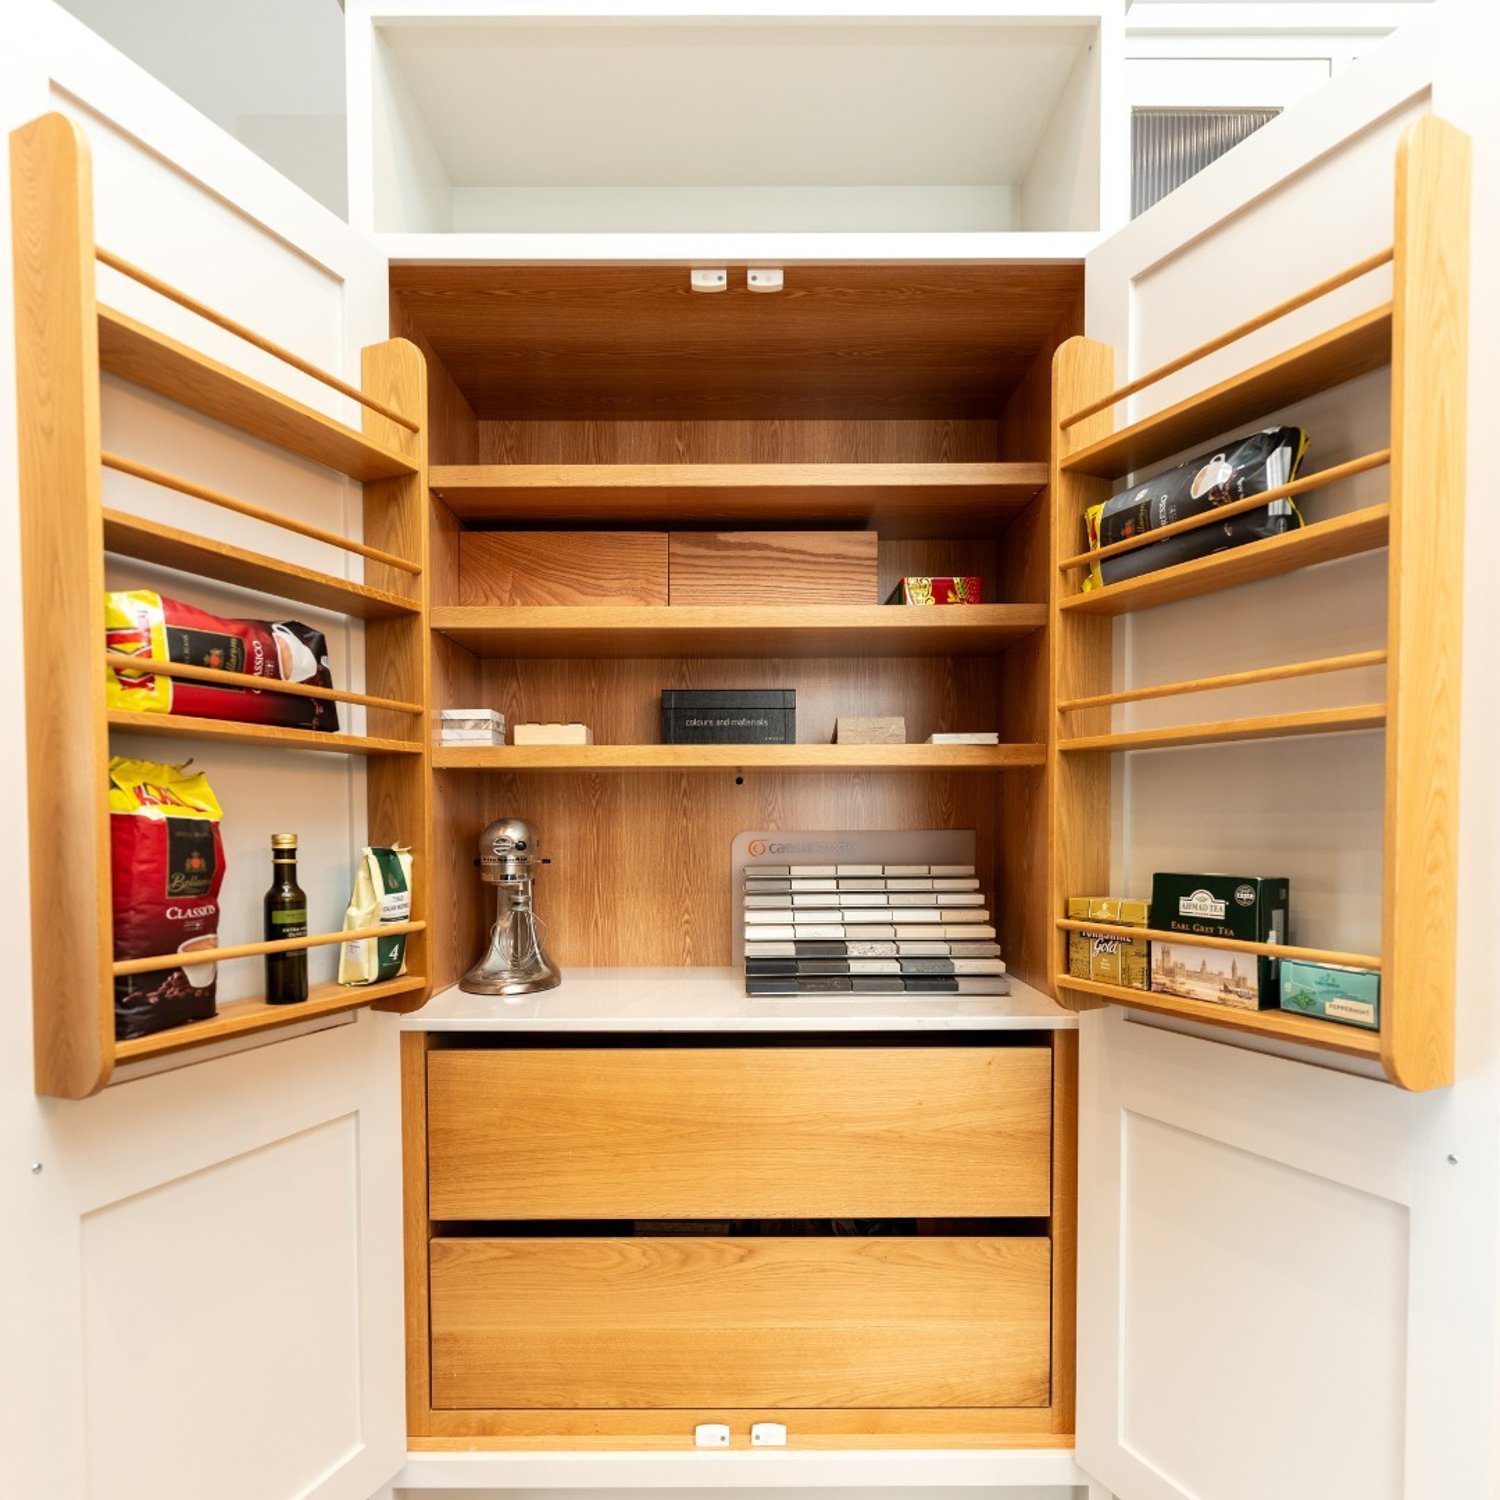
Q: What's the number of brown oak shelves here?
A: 11